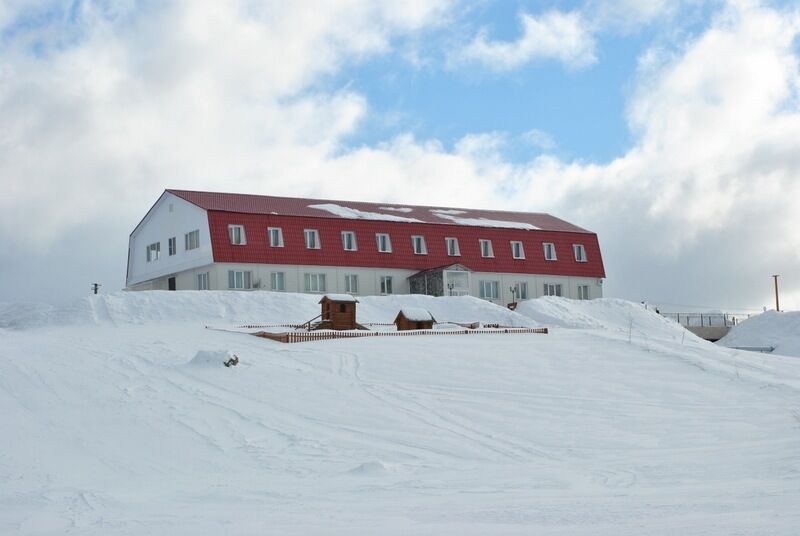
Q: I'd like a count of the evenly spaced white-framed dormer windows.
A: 11